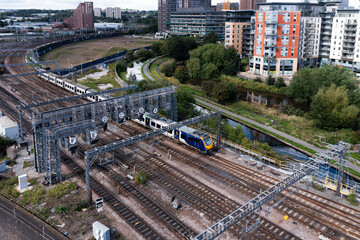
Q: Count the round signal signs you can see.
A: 6